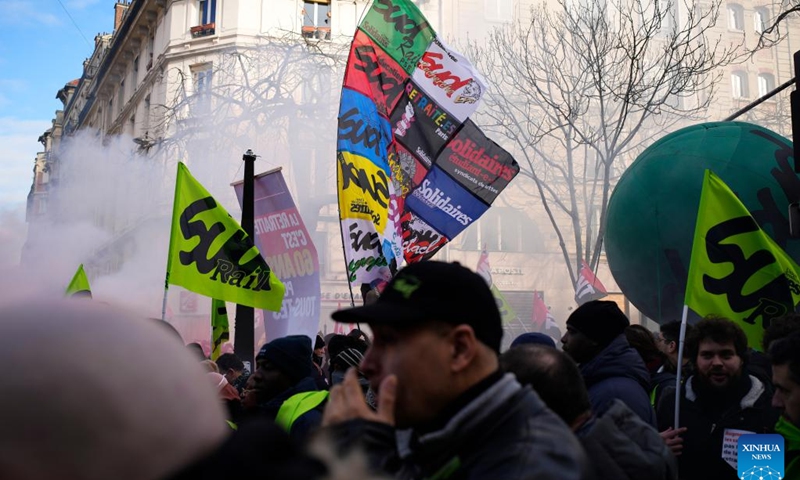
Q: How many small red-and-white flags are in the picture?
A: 3